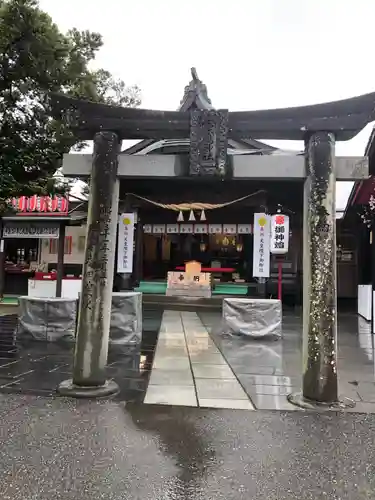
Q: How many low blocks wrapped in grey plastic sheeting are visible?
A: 3